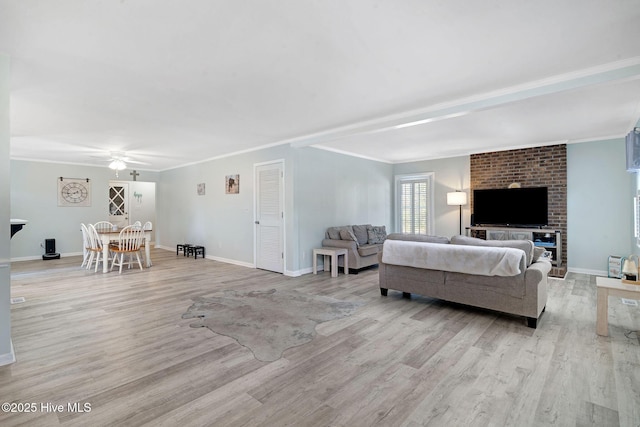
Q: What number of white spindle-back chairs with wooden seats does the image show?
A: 6